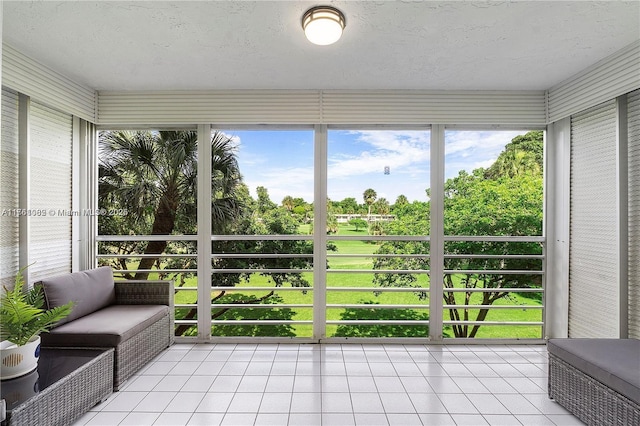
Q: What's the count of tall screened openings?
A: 4